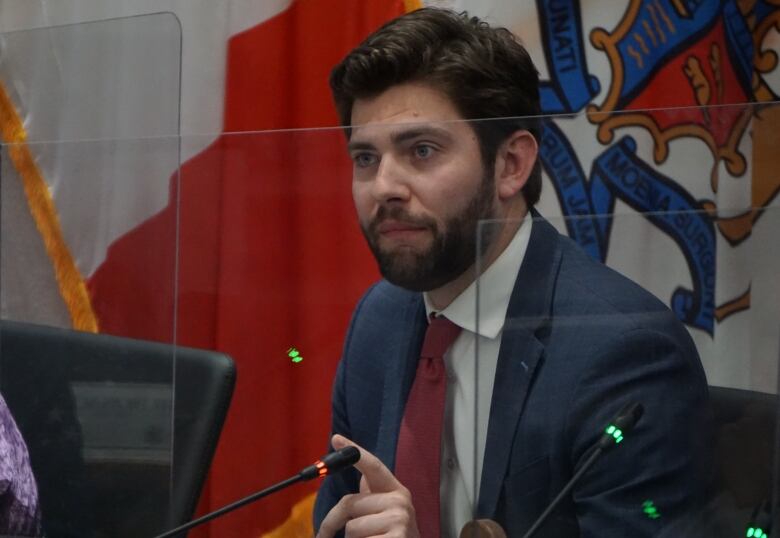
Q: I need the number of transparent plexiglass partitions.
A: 3